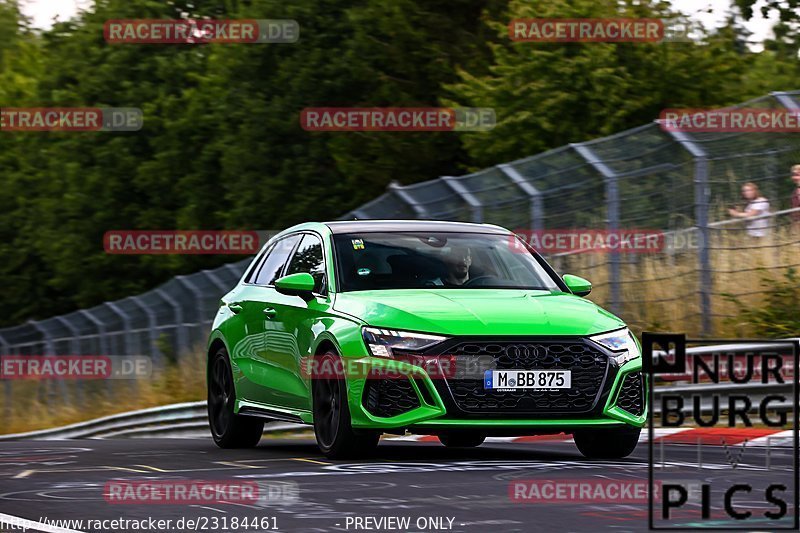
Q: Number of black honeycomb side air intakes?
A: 2